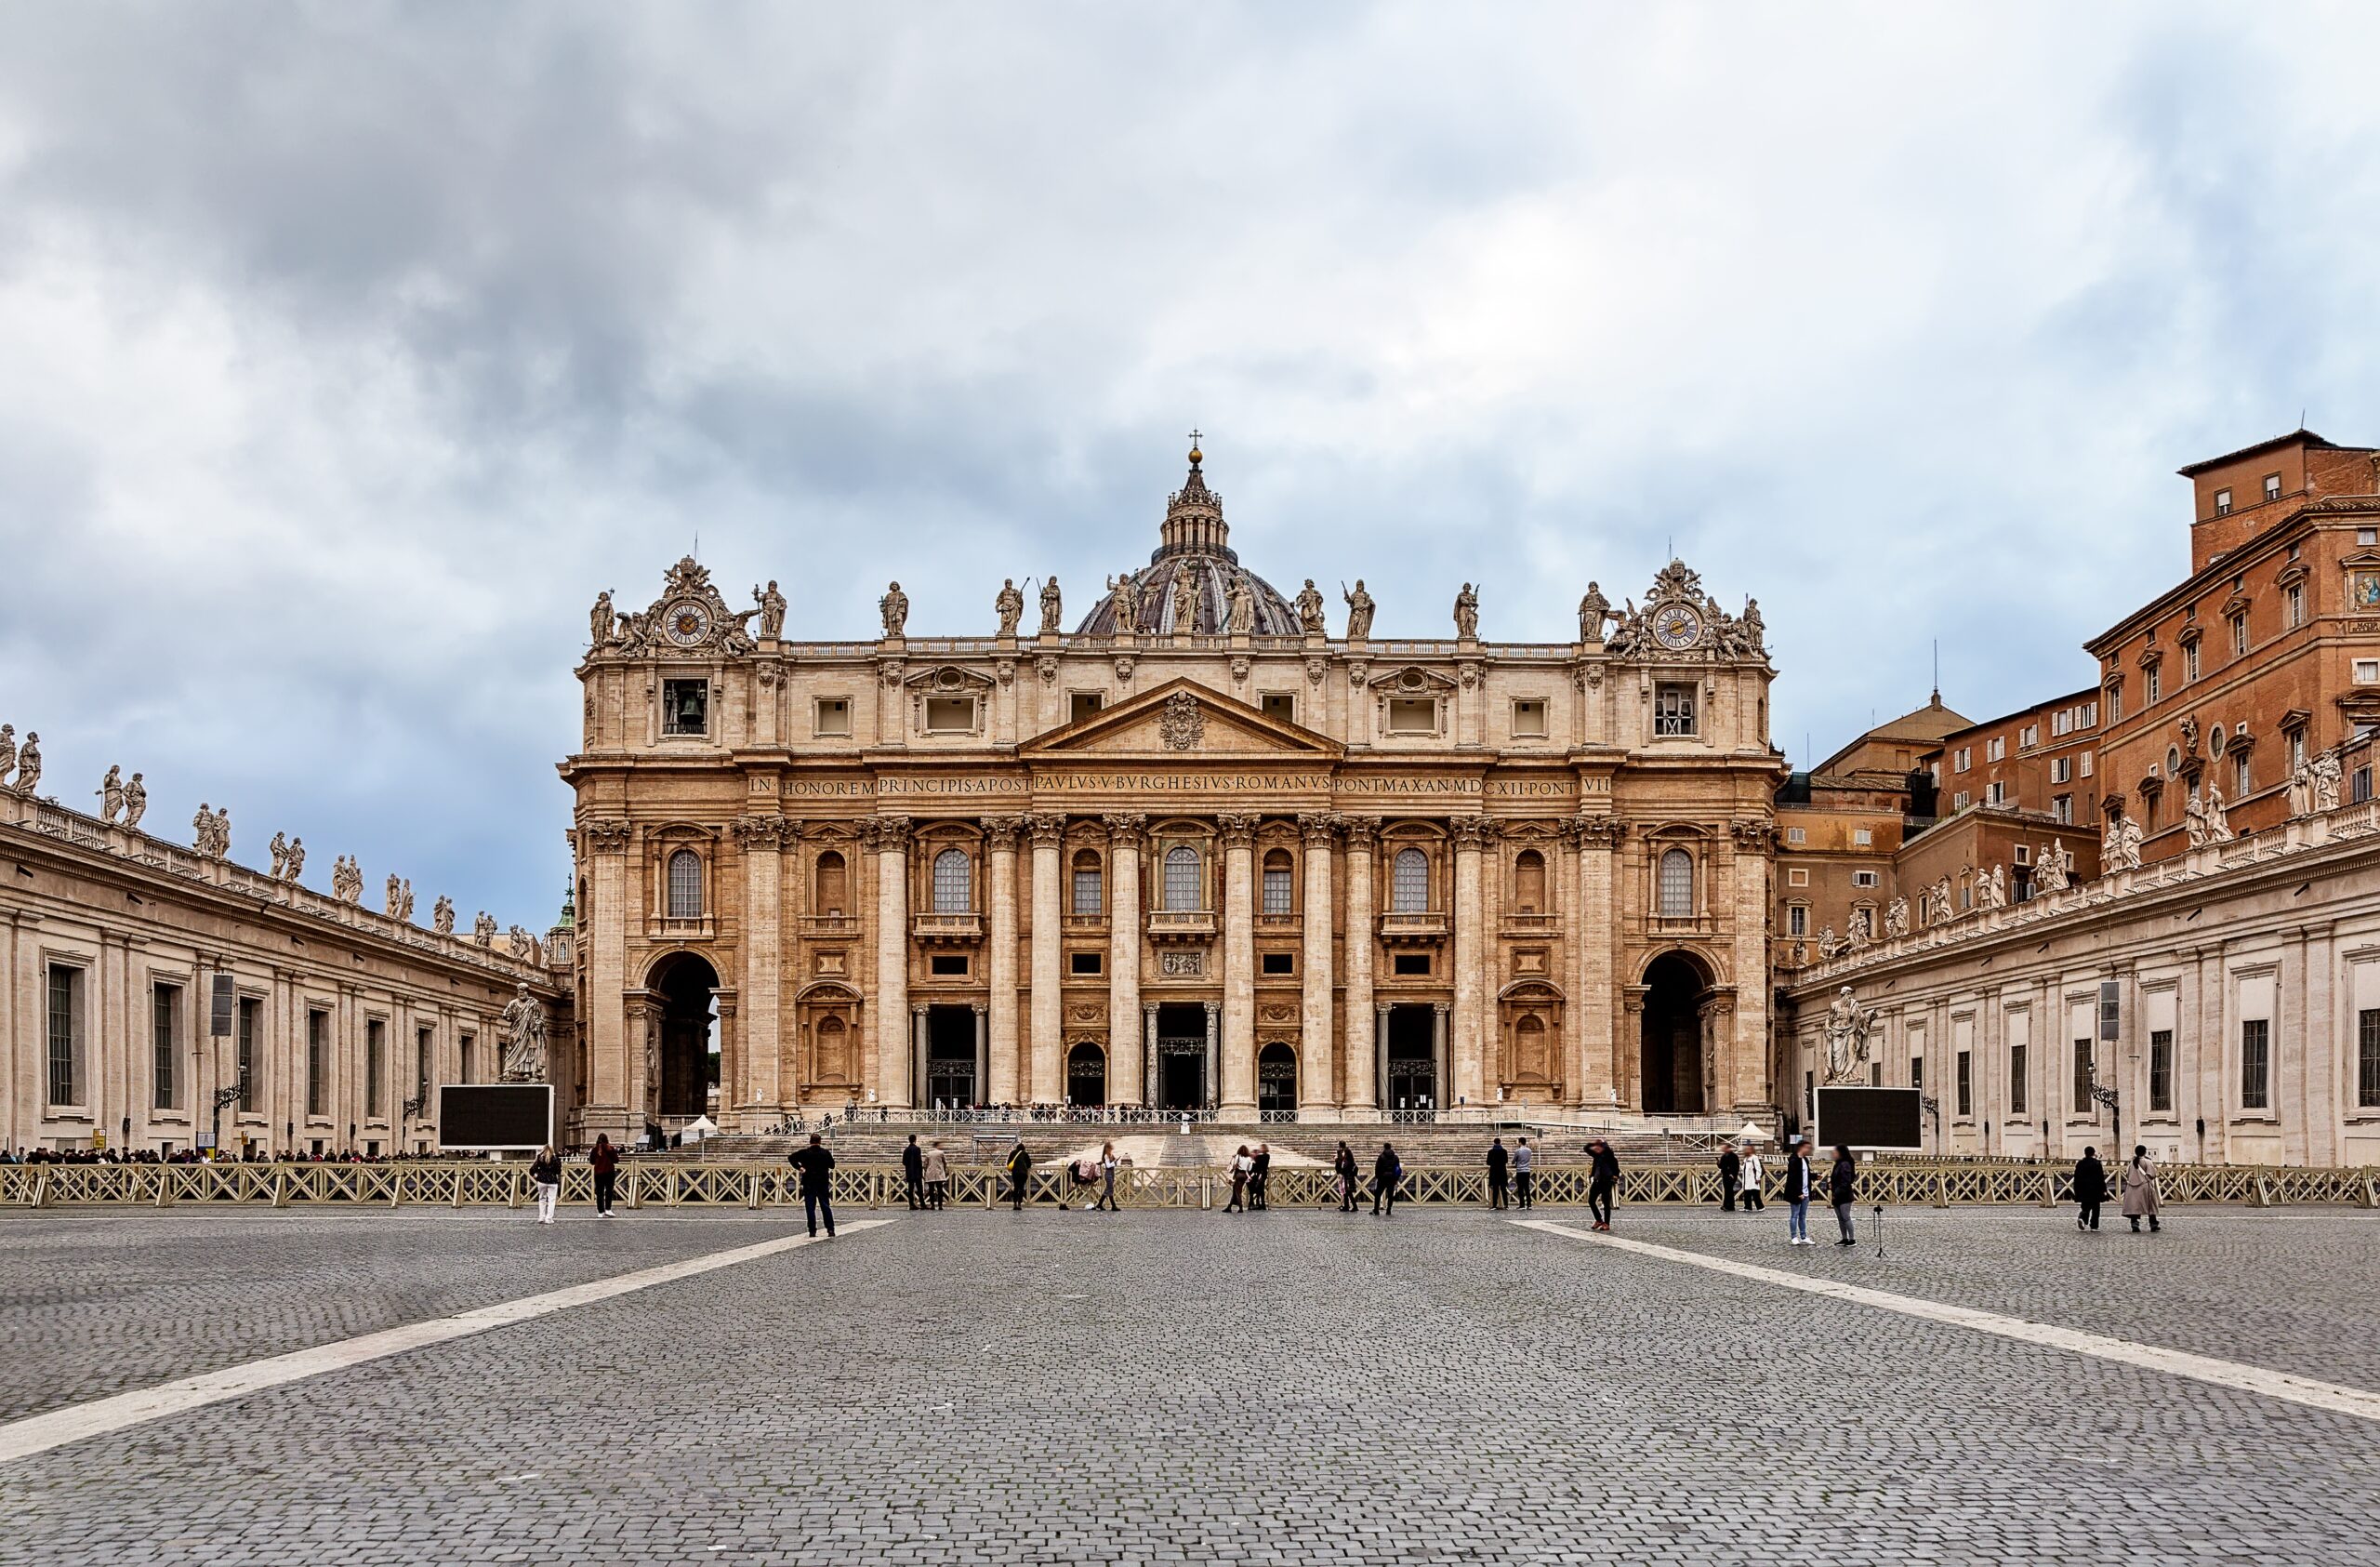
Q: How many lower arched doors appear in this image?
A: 4